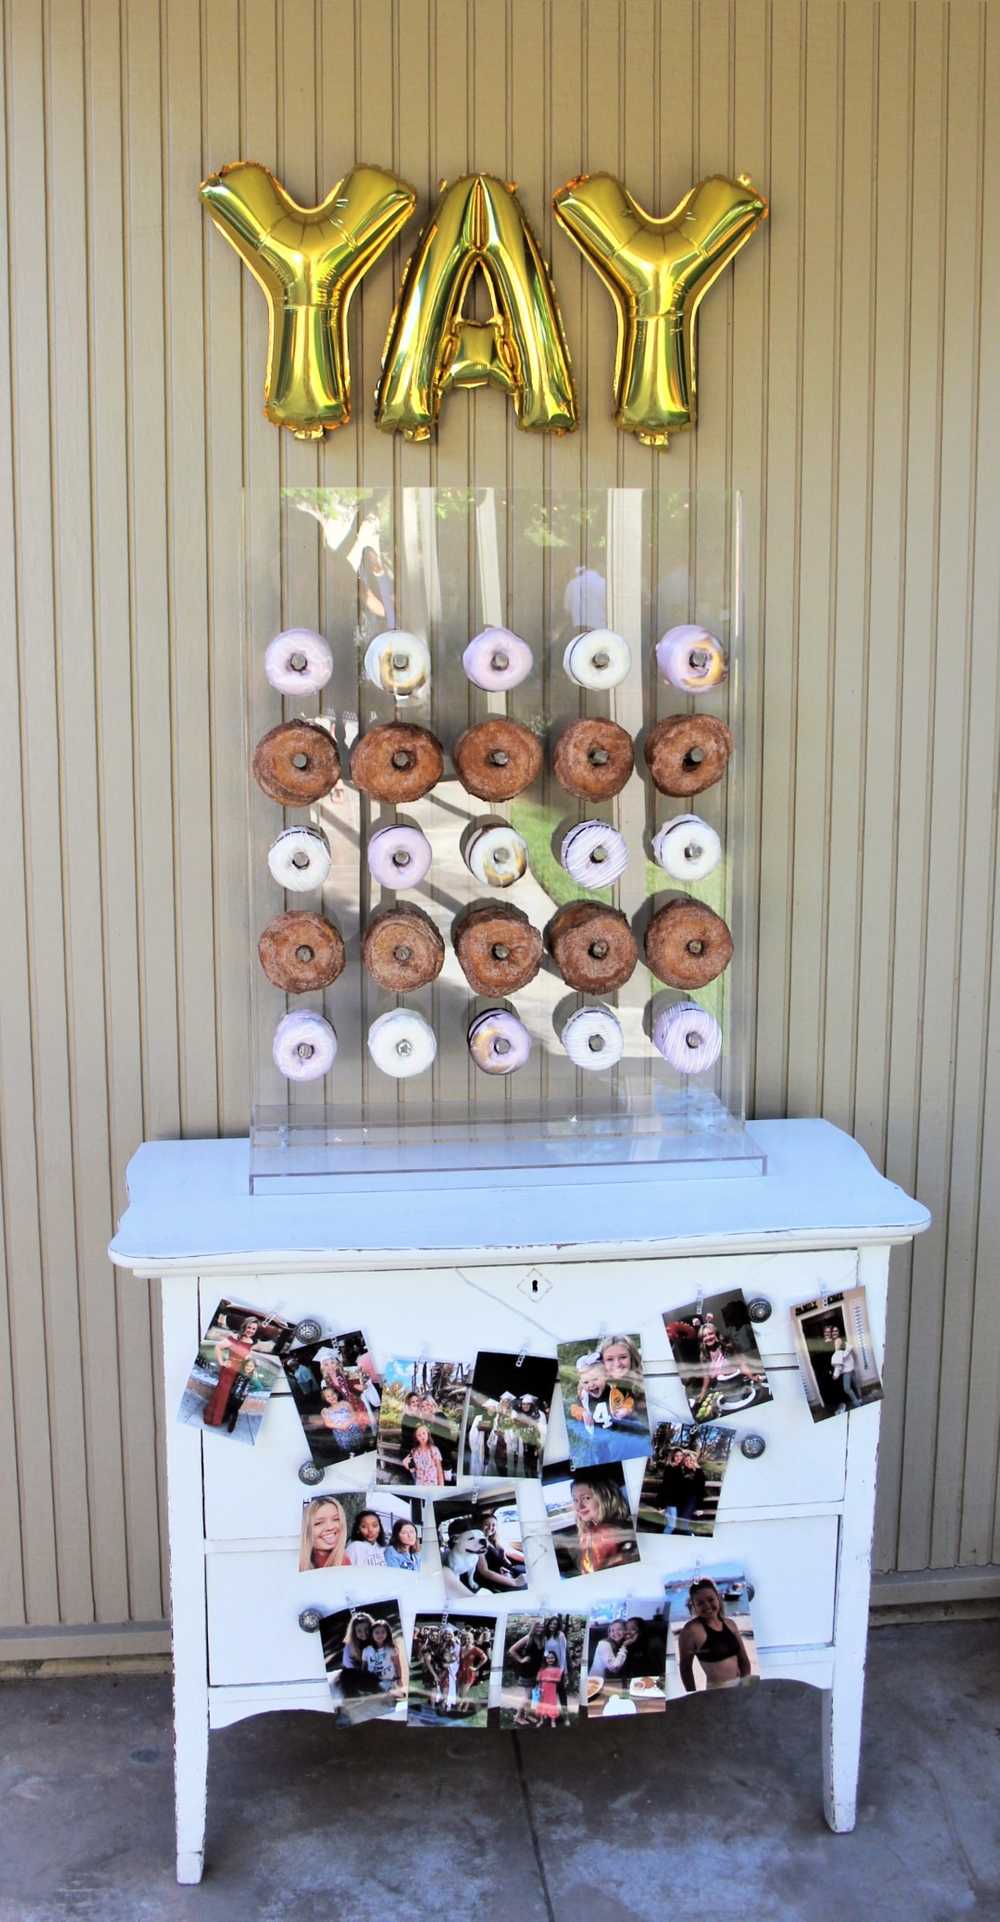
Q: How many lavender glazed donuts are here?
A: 8